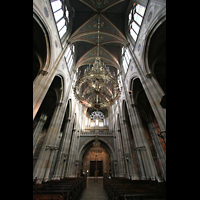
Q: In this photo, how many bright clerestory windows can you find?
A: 4